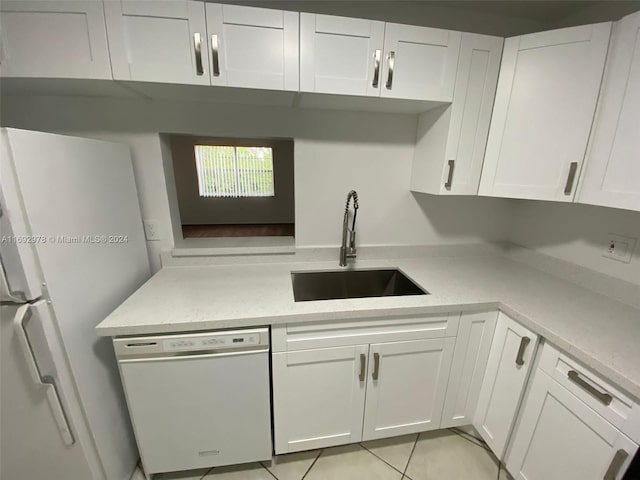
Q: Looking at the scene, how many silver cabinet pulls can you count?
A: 11